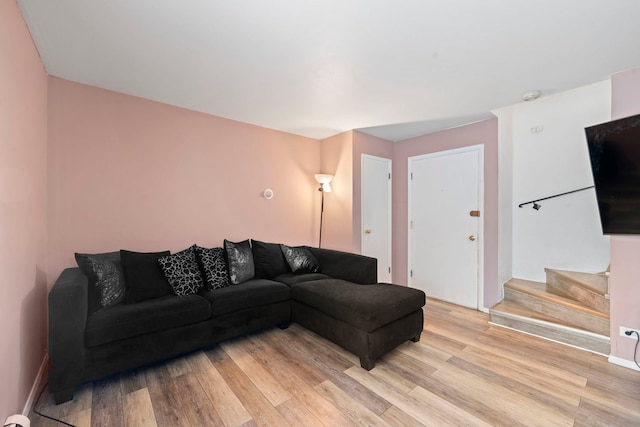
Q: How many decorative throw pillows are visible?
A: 7